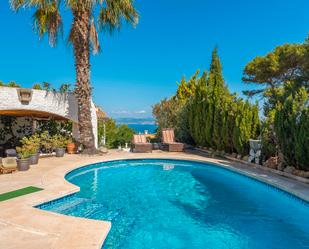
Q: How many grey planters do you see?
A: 3